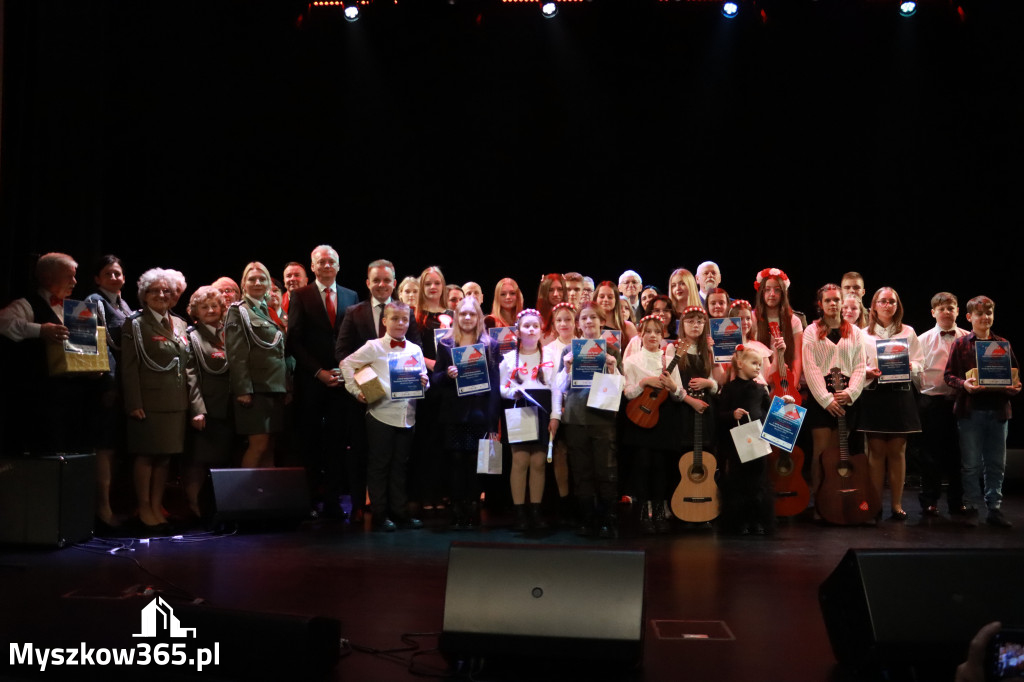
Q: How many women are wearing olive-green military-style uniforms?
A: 3